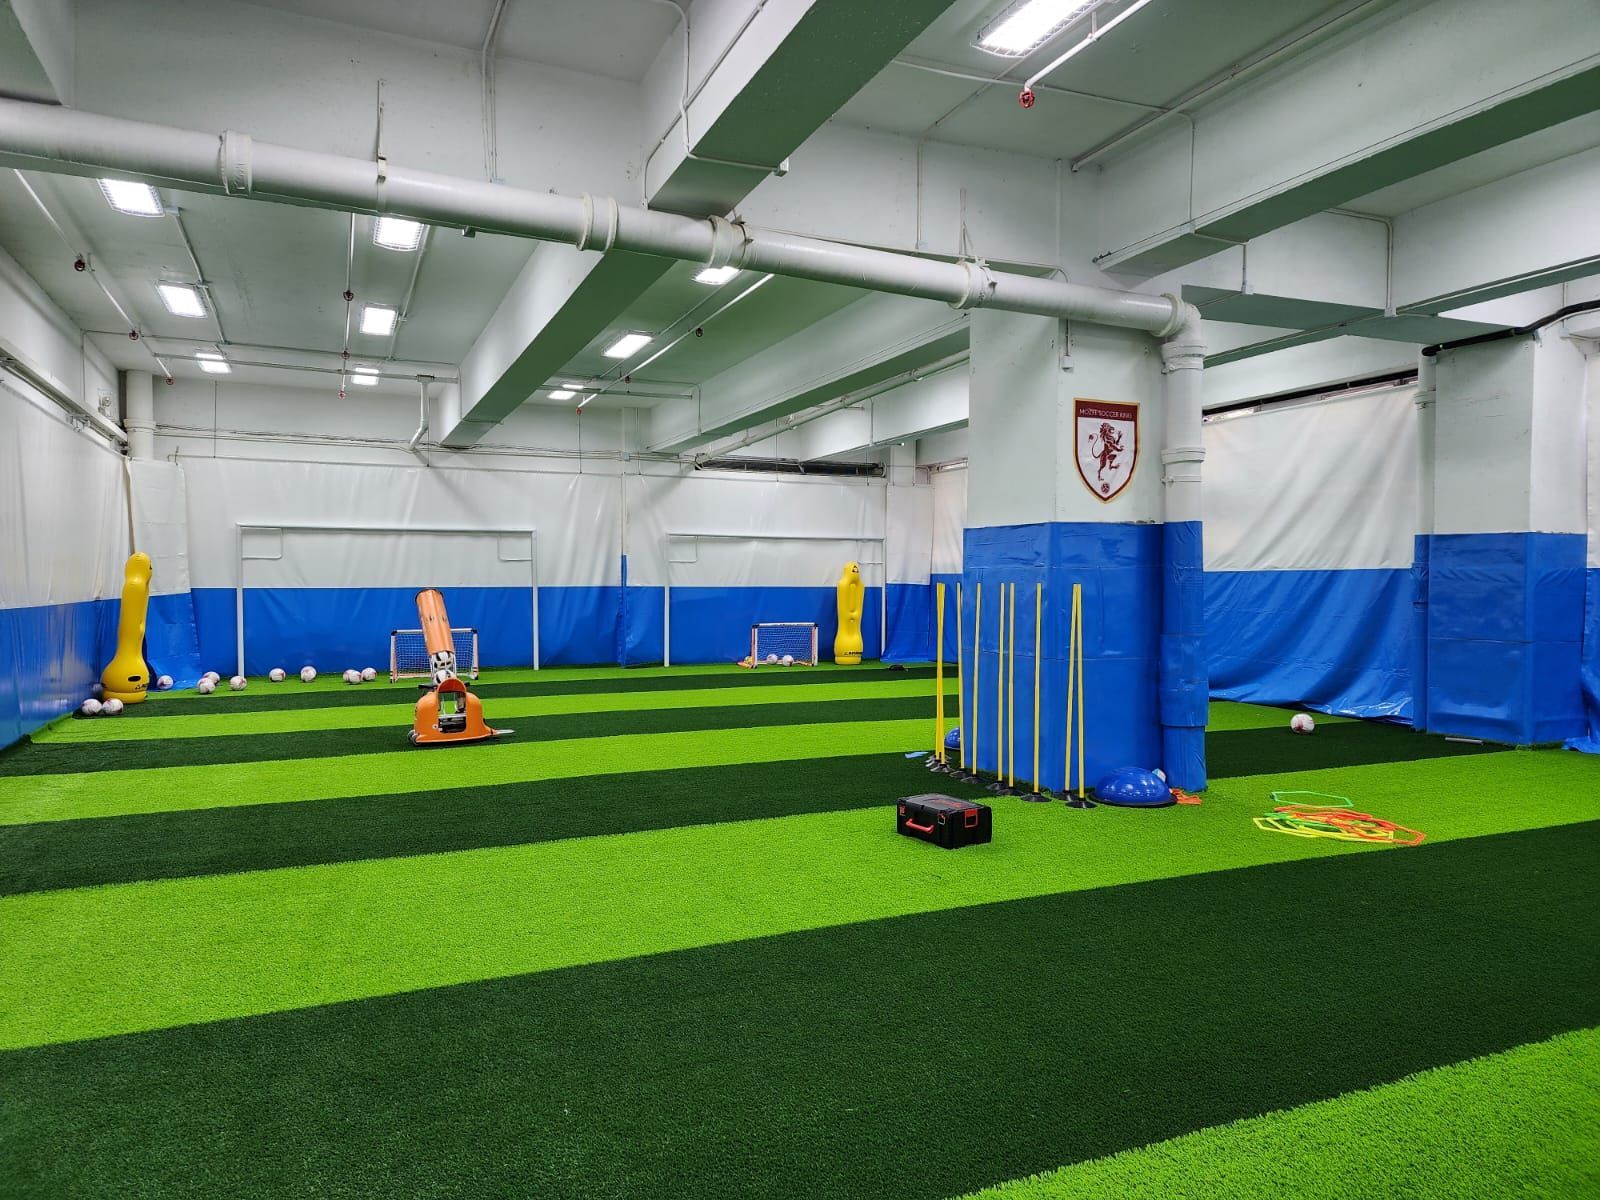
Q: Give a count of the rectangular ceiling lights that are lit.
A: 10